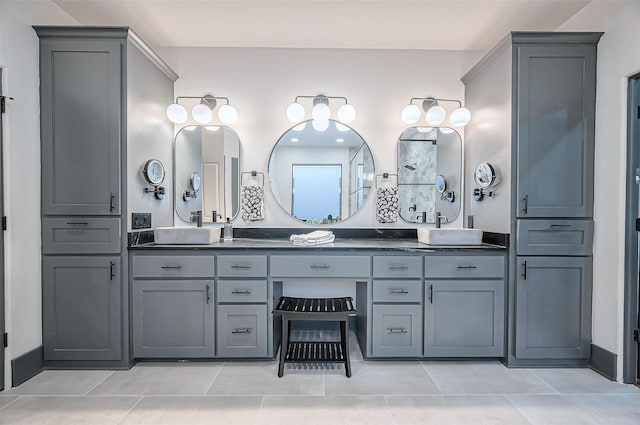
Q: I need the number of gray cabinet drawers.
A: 11